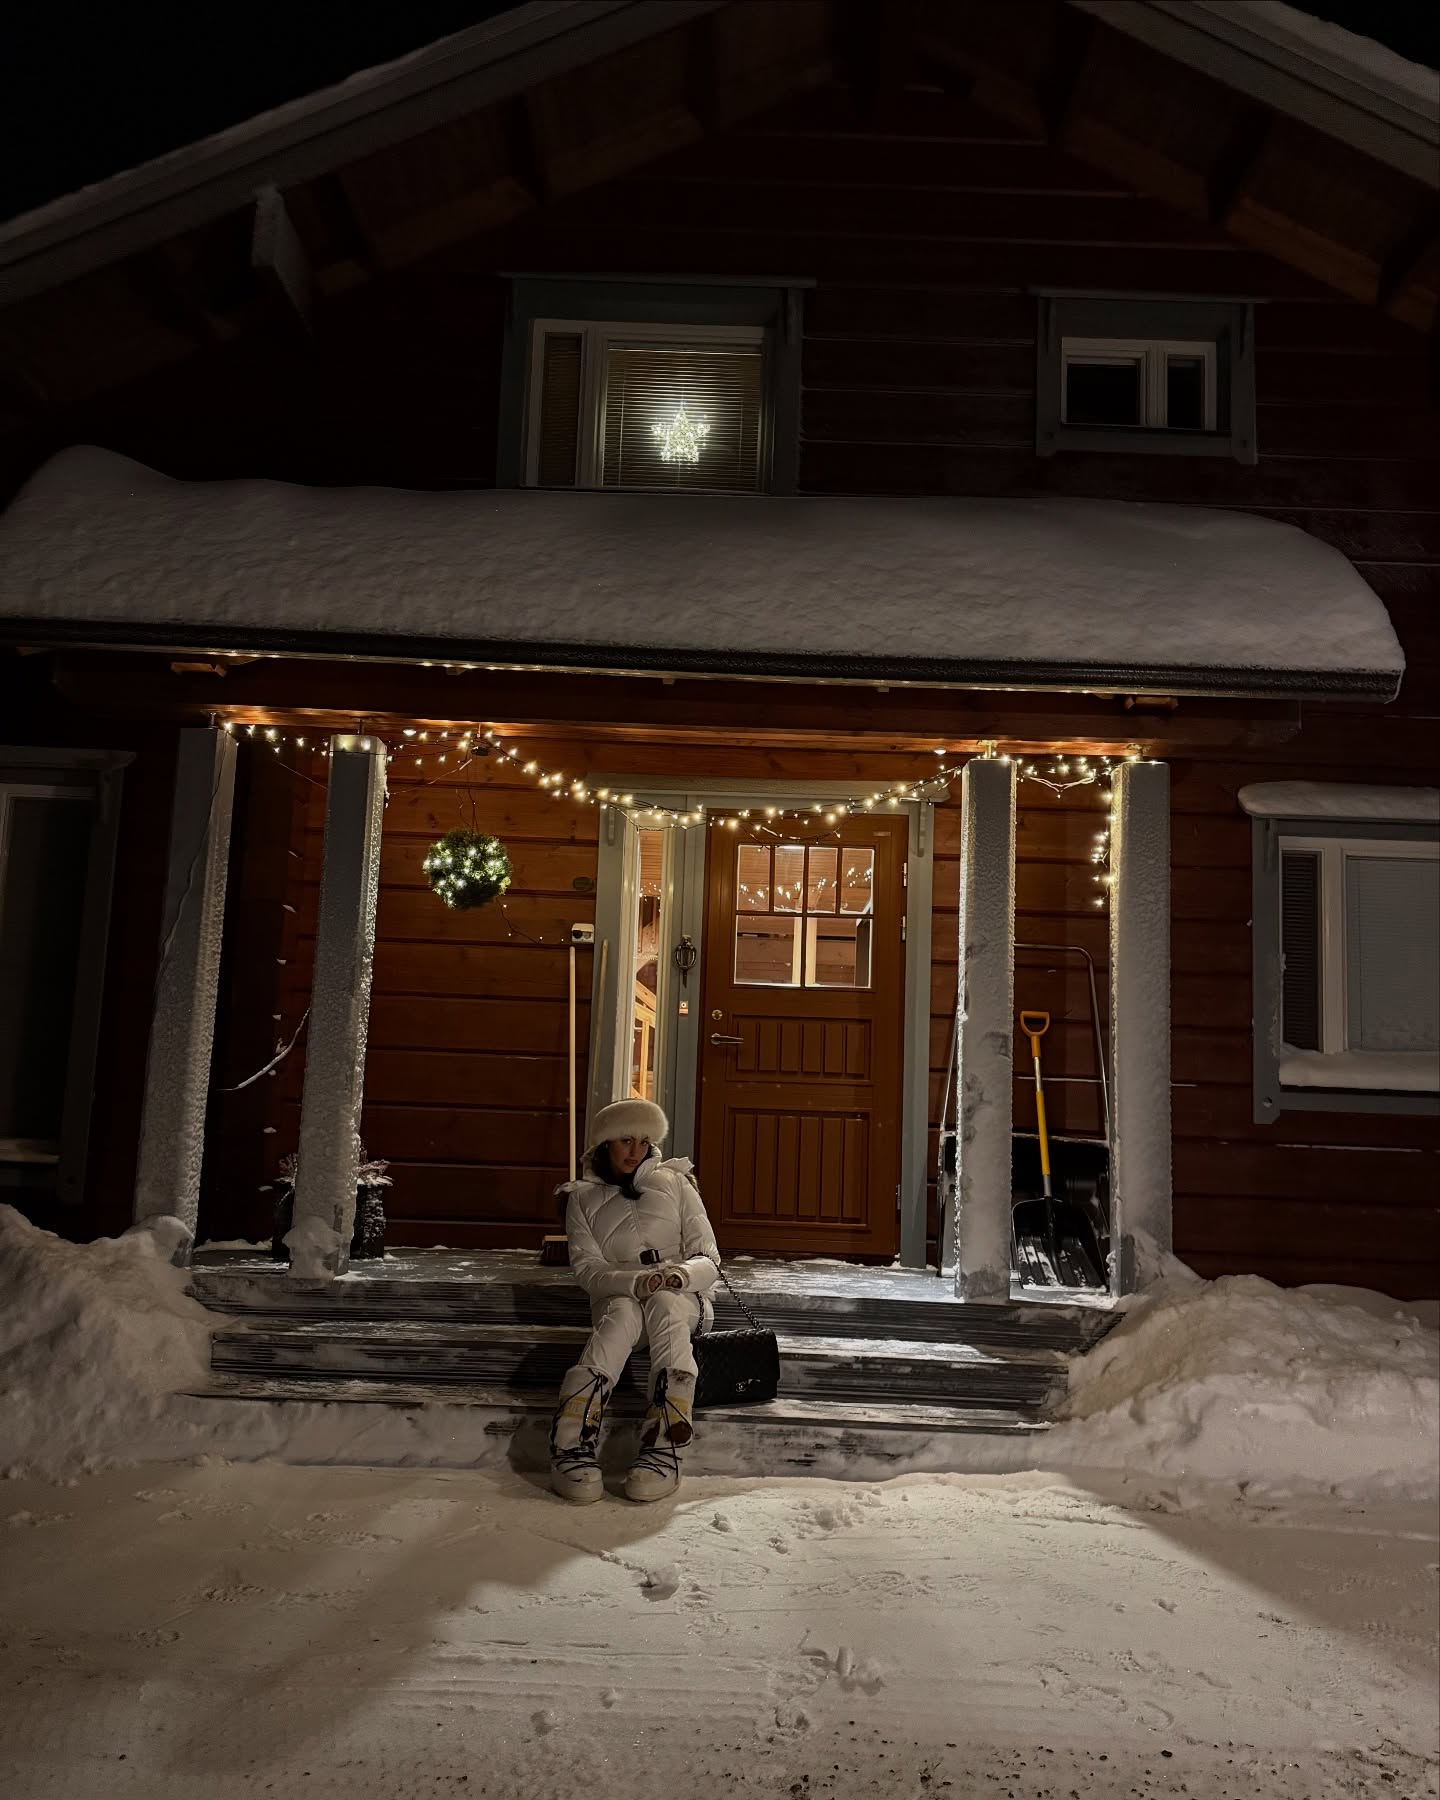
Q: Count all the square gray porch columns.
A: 4